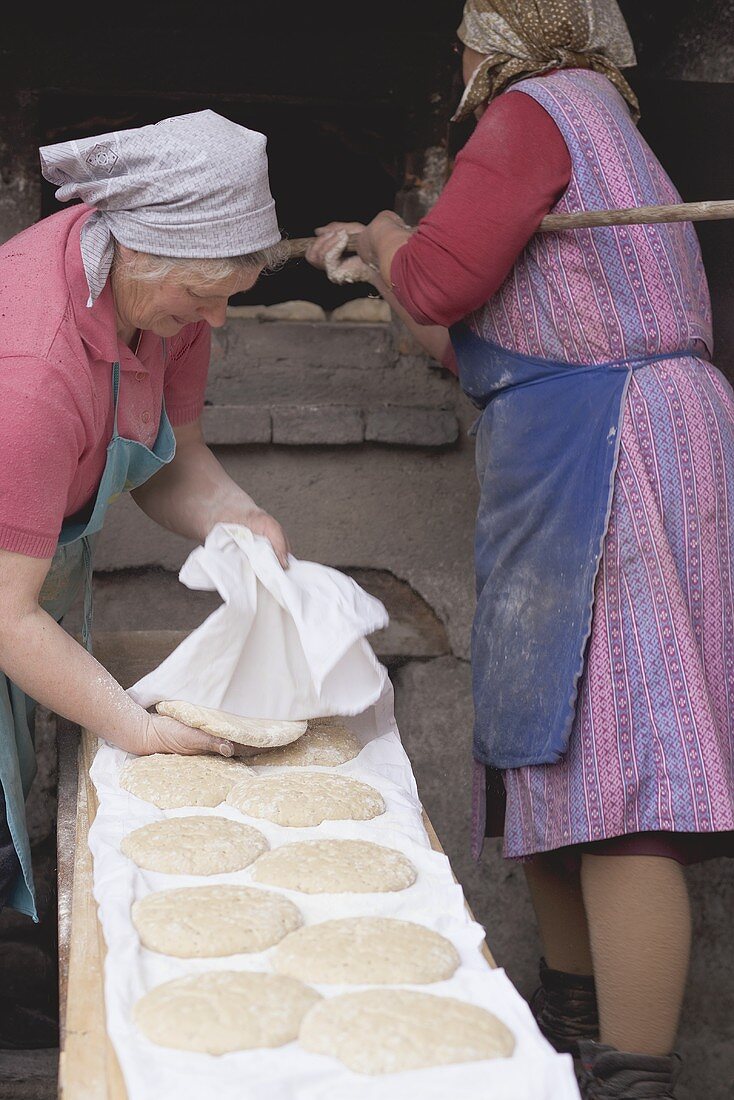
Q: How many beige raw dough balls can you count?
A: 10